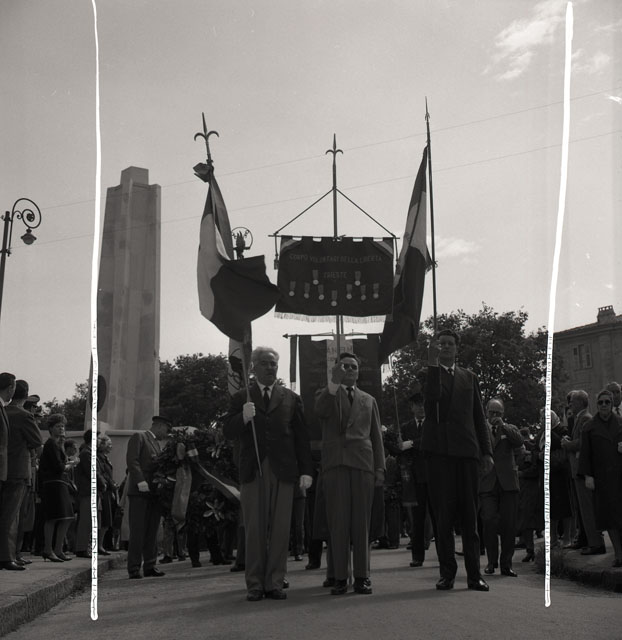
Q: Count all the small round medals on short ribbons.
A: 9